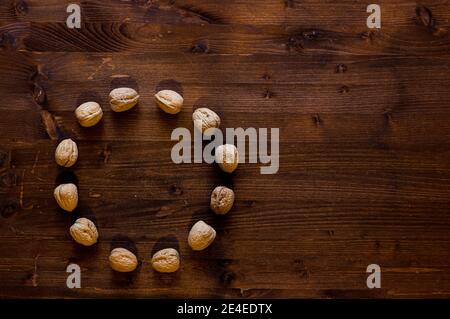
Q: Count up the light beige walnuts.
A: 12